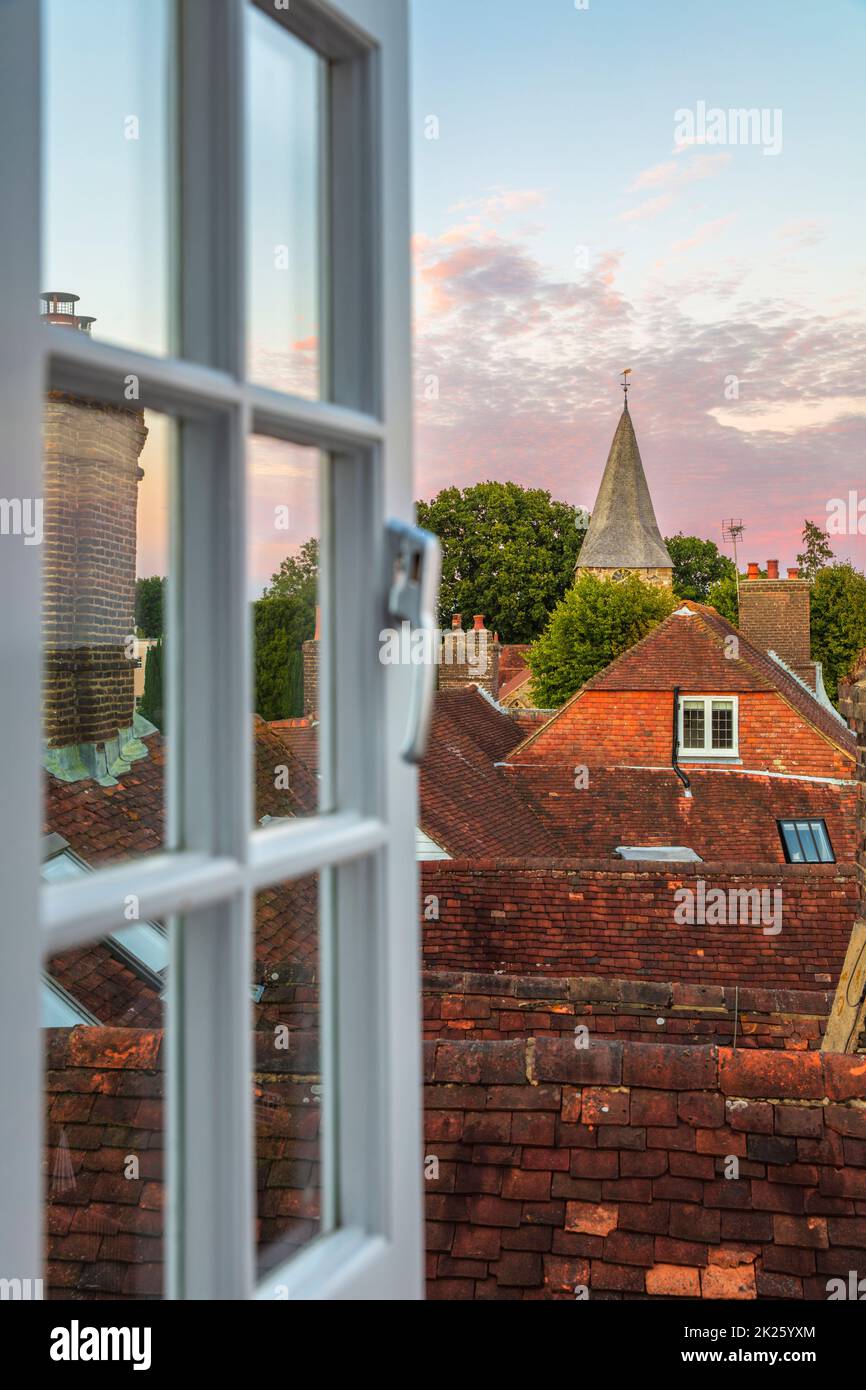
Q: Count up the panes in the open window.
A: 6